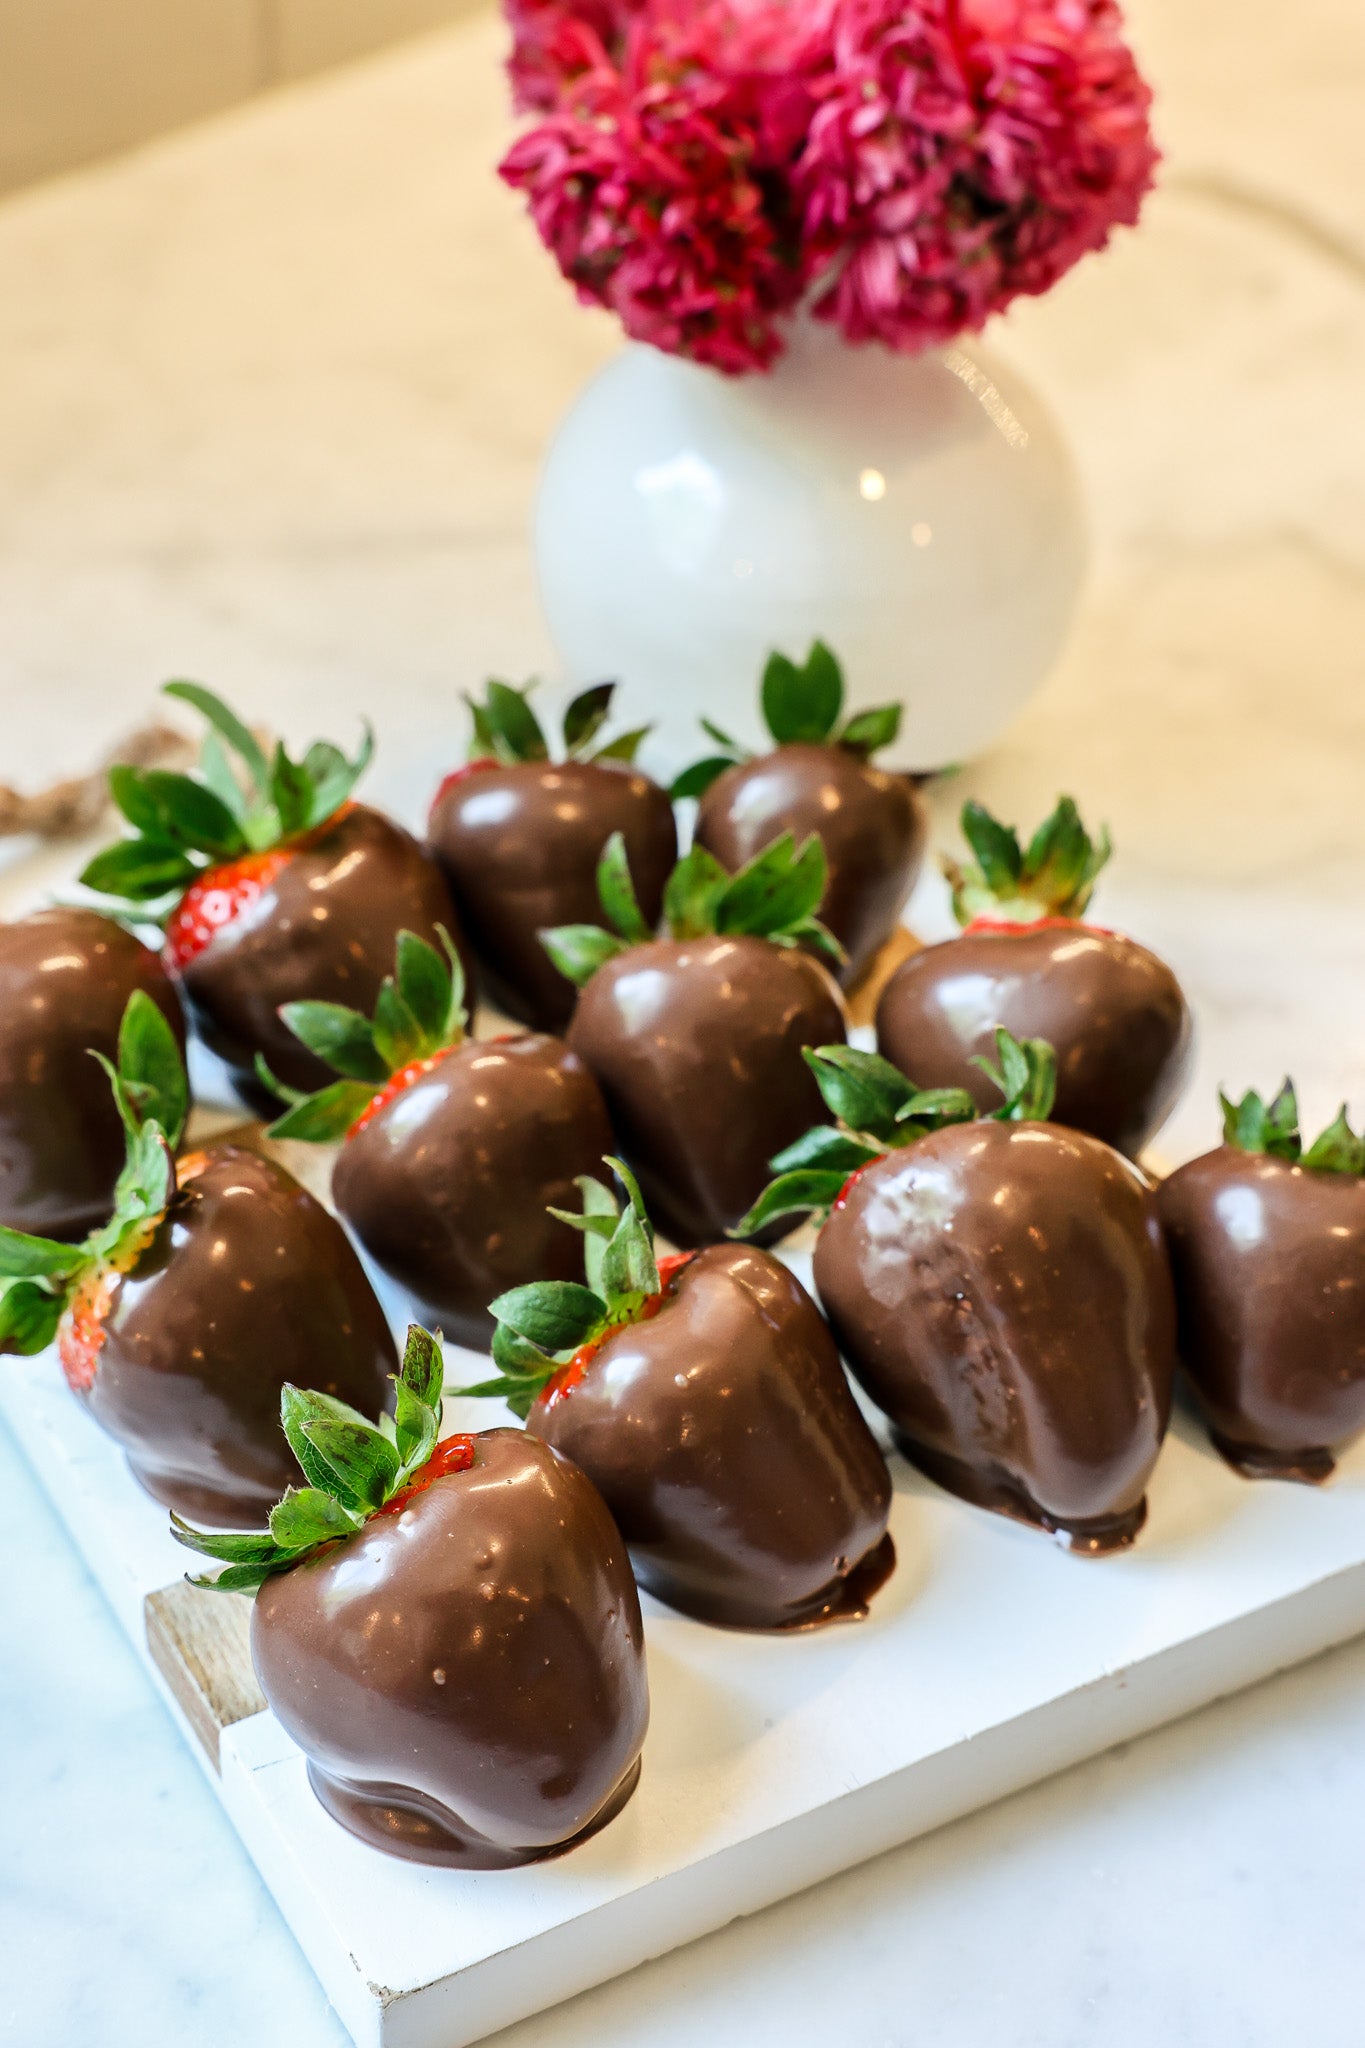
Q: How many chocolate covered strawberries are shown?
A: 12